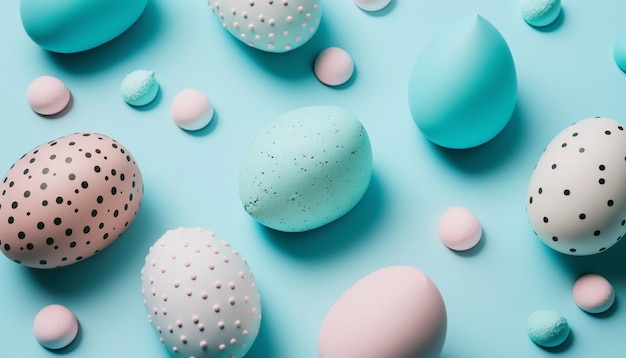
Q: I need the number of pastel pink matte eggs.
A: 1